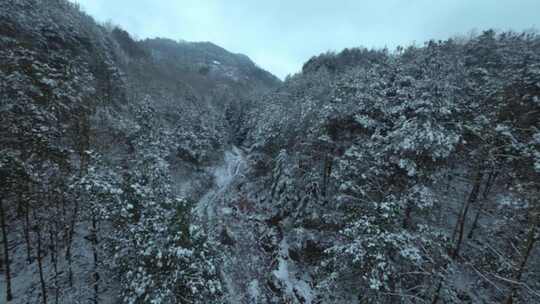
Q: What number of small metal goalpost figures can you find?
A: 0